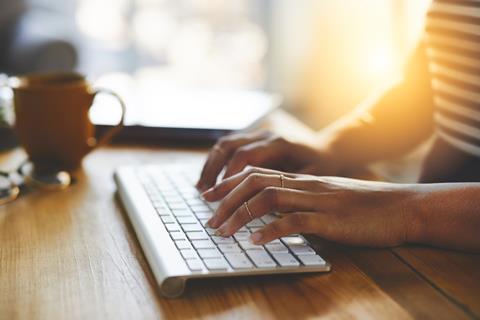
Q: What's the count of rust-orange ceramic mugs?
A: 1